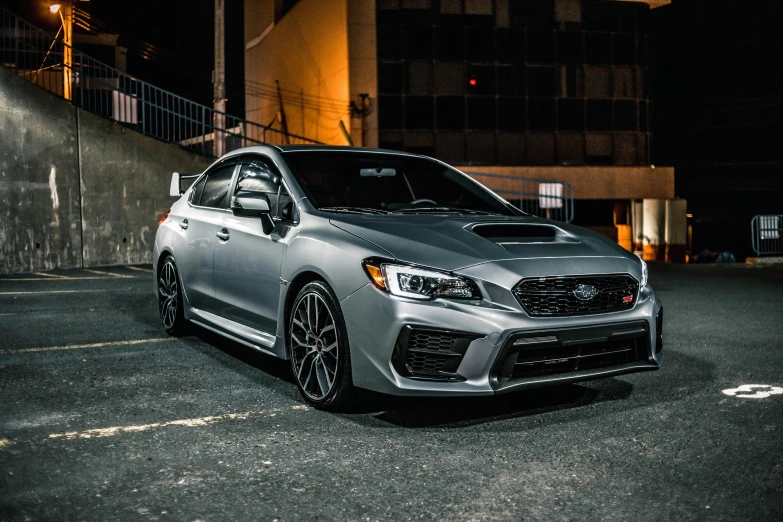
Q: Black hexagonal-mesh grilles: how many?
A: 2